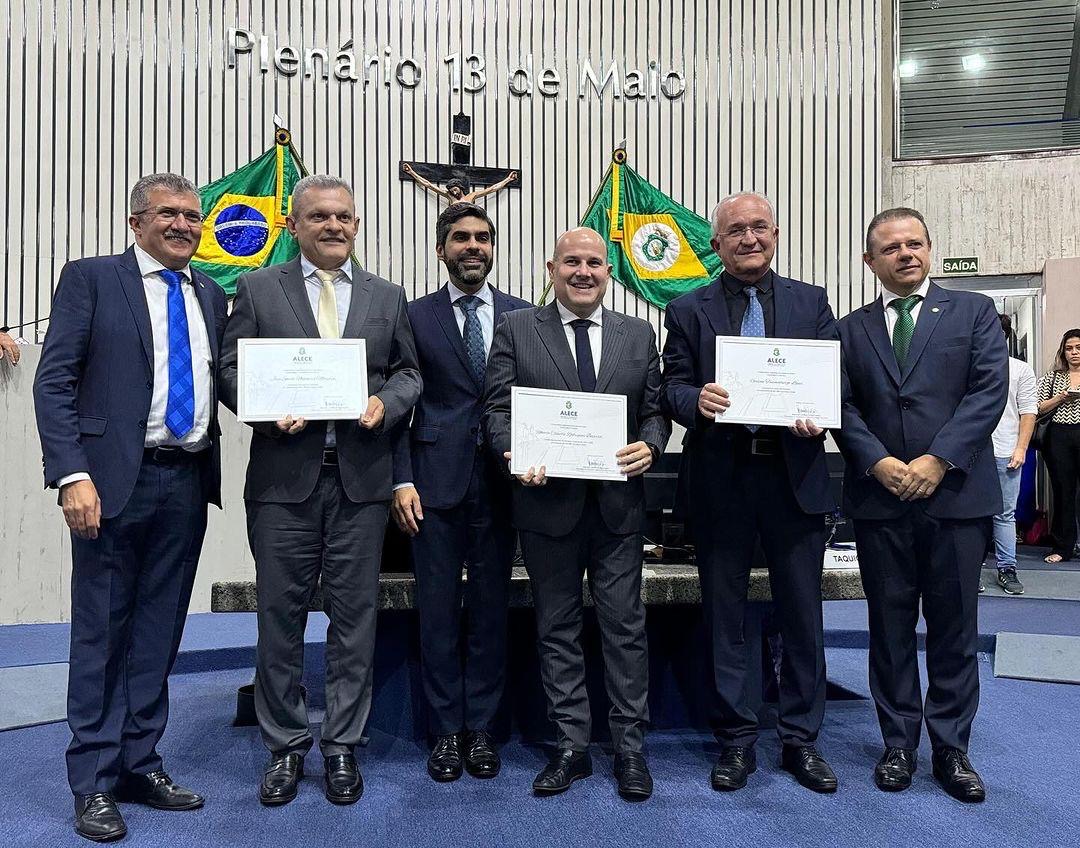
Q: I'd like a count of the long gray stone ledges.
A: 1